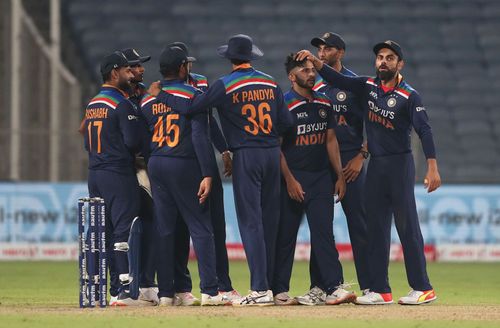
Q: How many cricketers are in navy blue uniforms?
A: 8